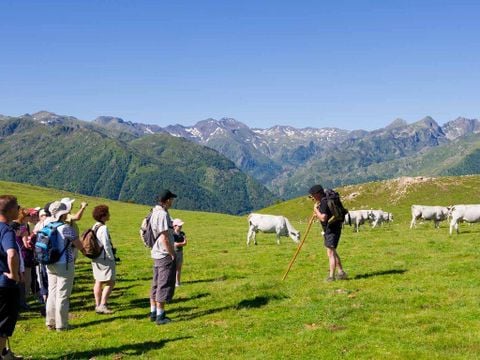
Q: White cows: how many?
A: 5